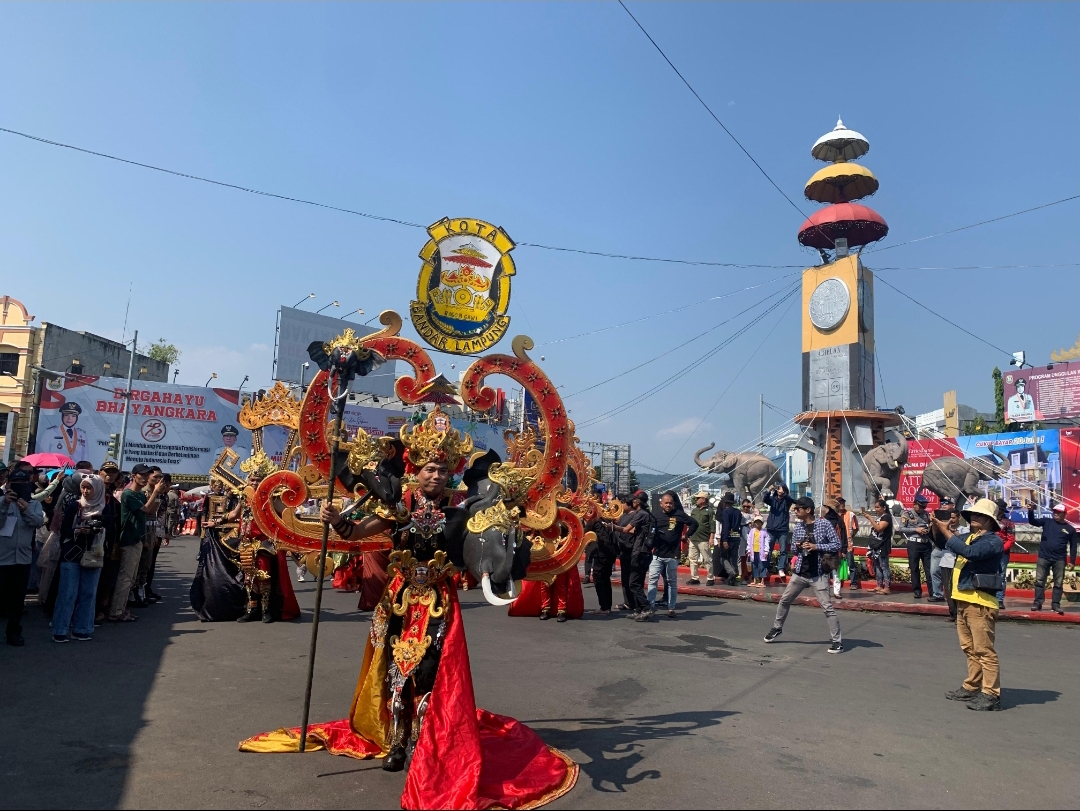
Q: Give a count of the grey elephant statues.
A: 3